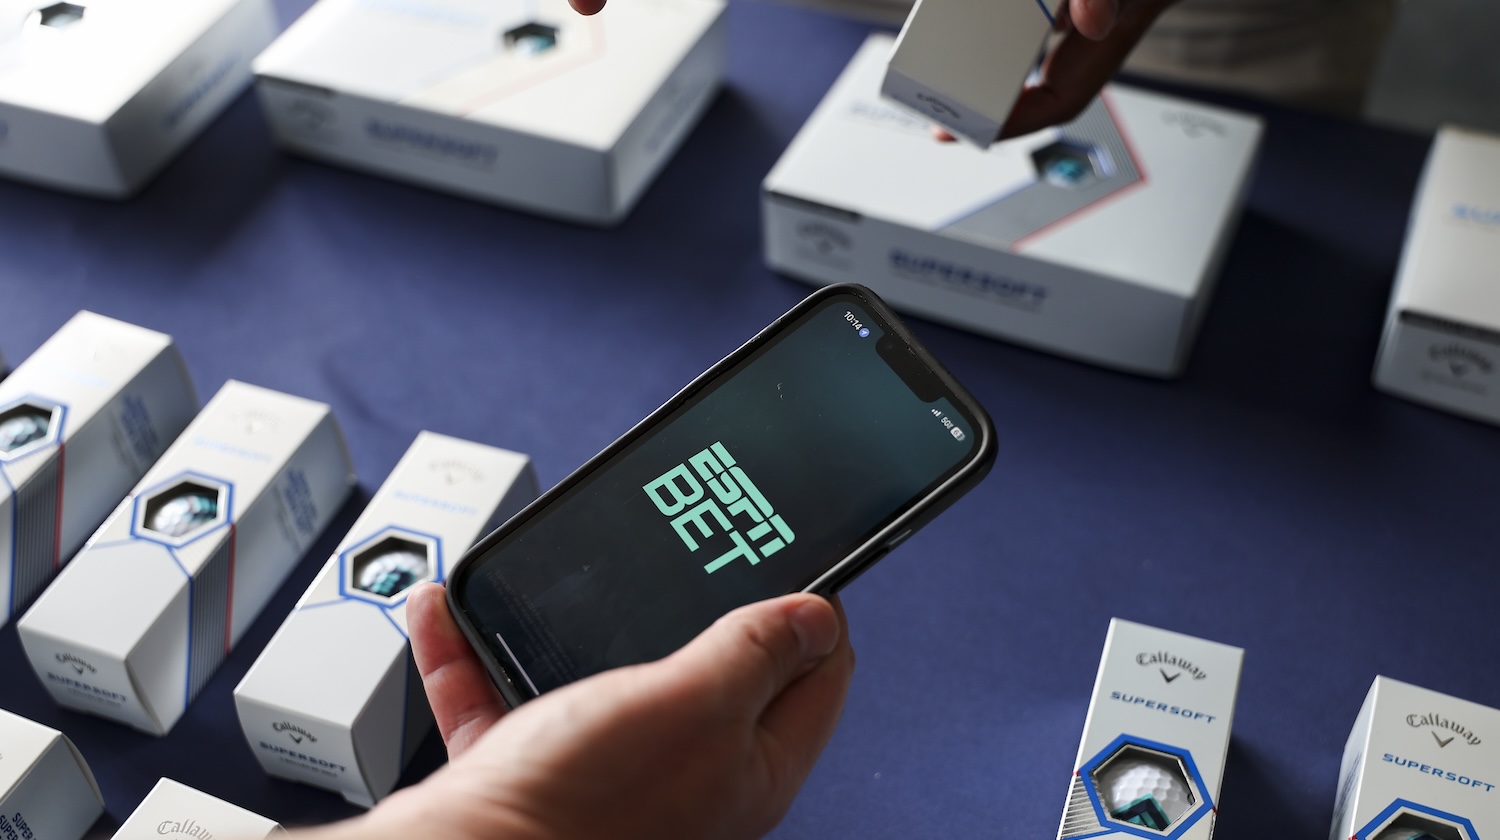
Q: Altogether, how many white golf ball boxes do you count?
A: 12